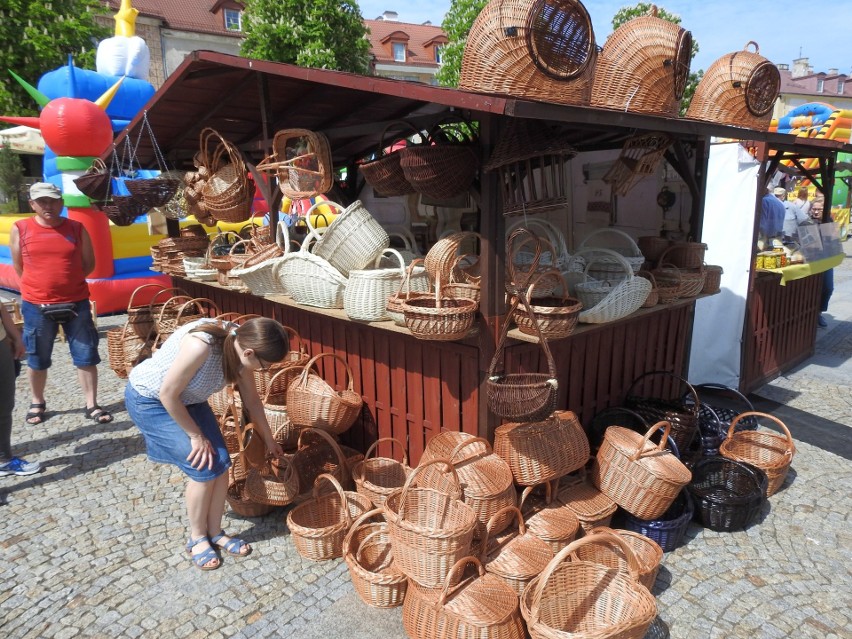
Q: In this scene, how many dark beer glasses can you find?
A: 0